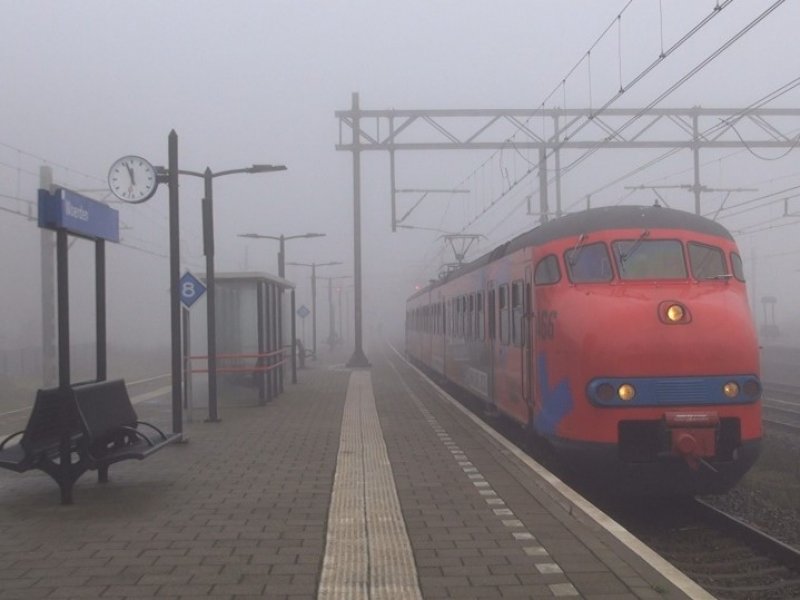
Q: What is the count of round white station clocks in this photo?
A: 1